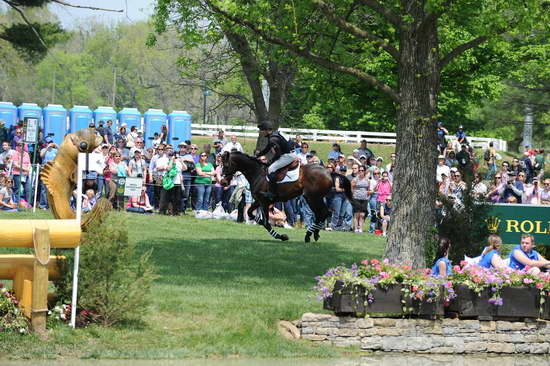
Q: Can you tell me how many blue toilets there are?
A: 8